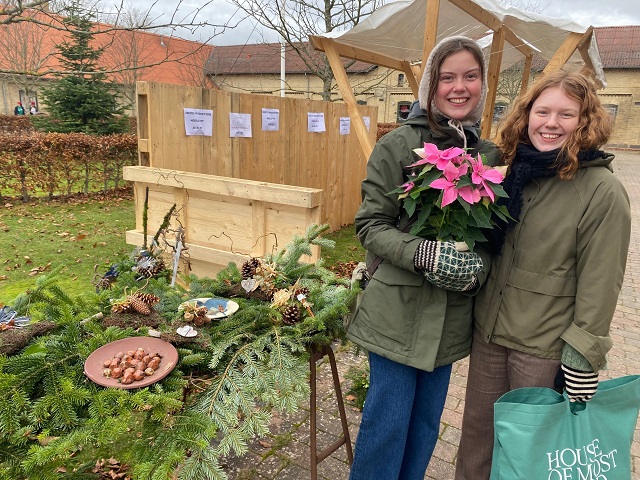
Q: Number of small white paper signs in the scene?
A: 6